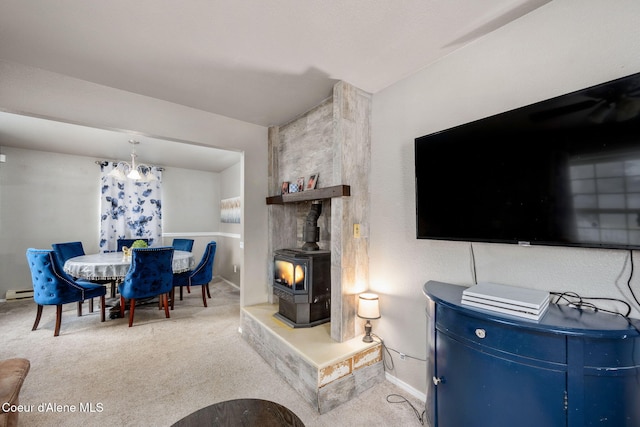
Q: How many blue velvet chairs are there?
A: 6